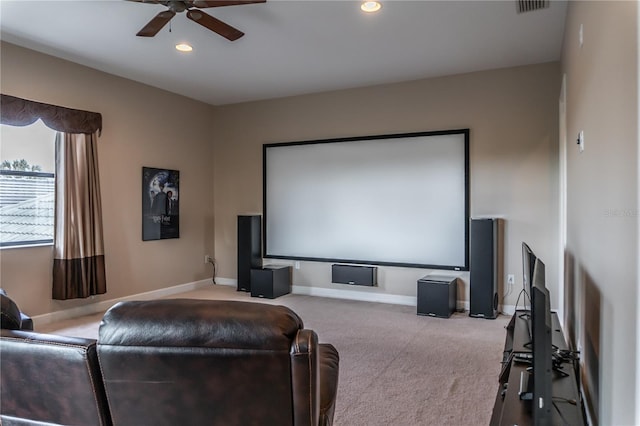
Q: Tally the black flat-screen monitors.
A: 2